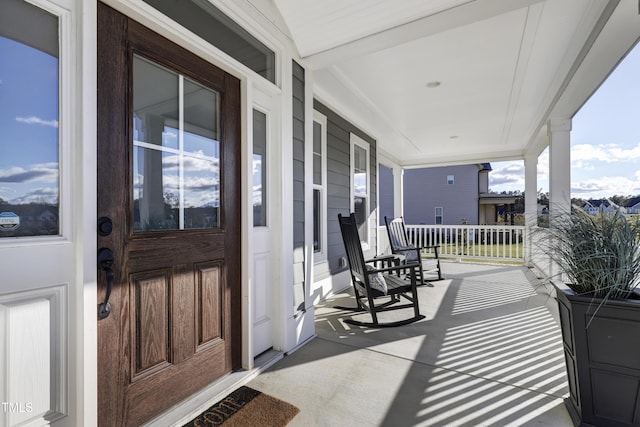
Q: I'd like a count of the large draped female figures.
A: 0